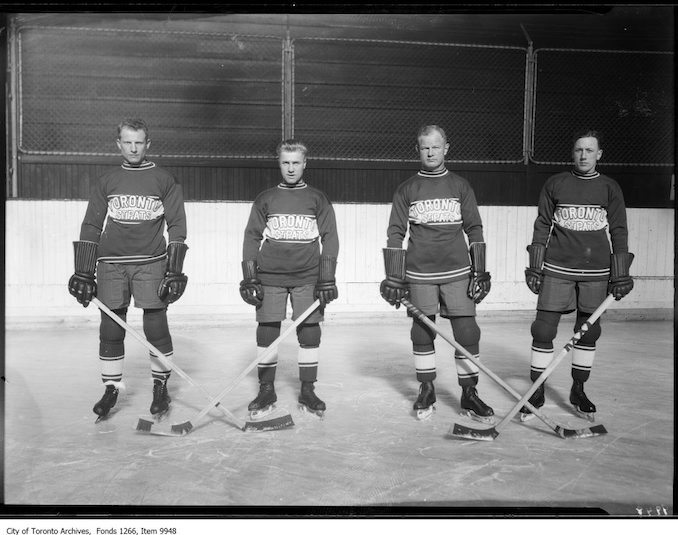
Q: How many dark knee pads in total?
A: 8